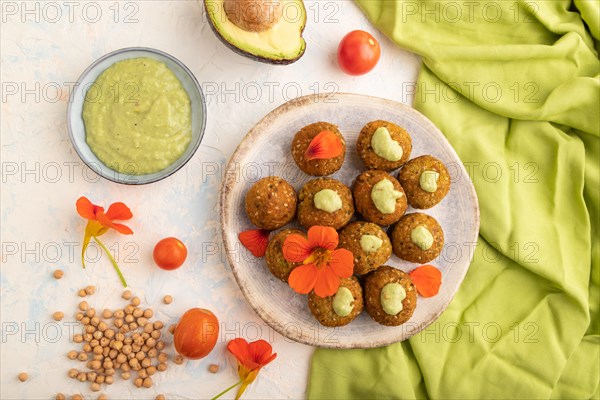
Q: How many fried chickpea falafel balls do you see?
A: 11